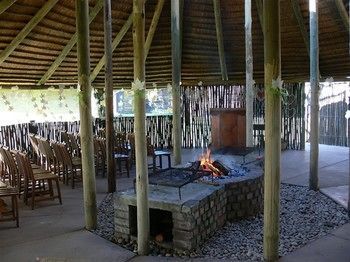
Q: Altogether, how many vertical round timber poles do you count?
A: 7